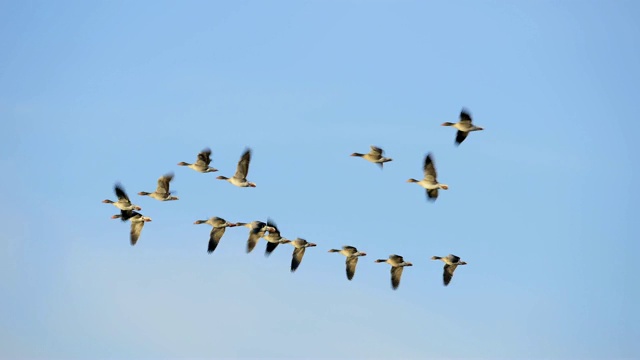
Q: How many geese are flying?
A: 15